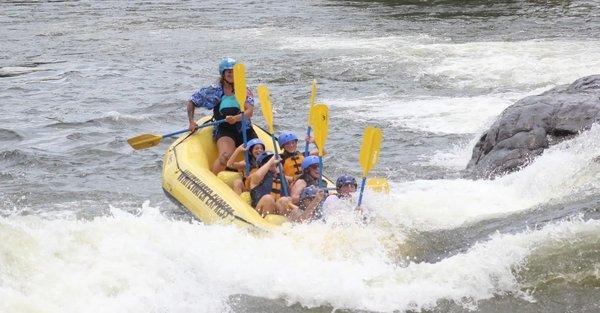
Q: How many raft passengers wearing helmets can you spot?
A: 7